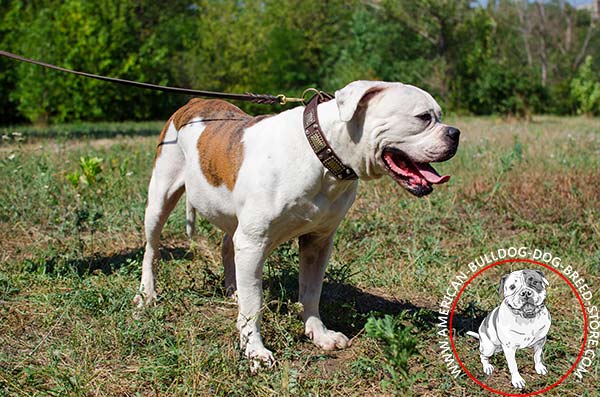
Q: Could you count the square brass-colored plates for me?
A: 3